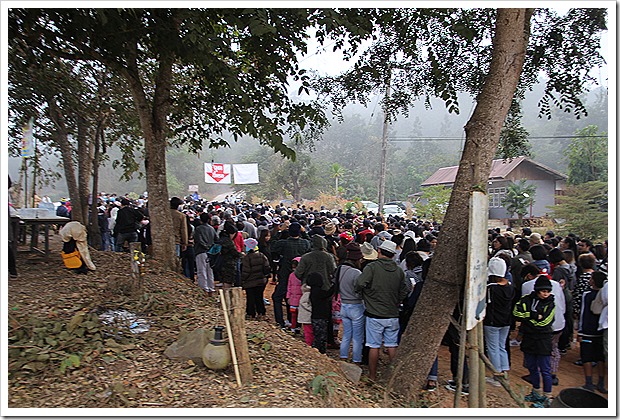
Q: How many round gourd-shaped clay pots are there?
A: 1